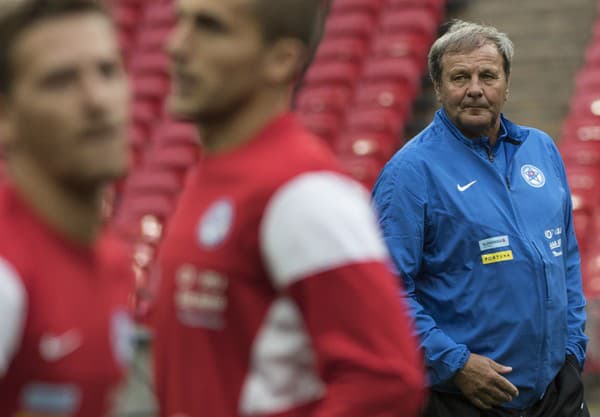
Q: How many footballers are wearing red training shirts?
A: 2